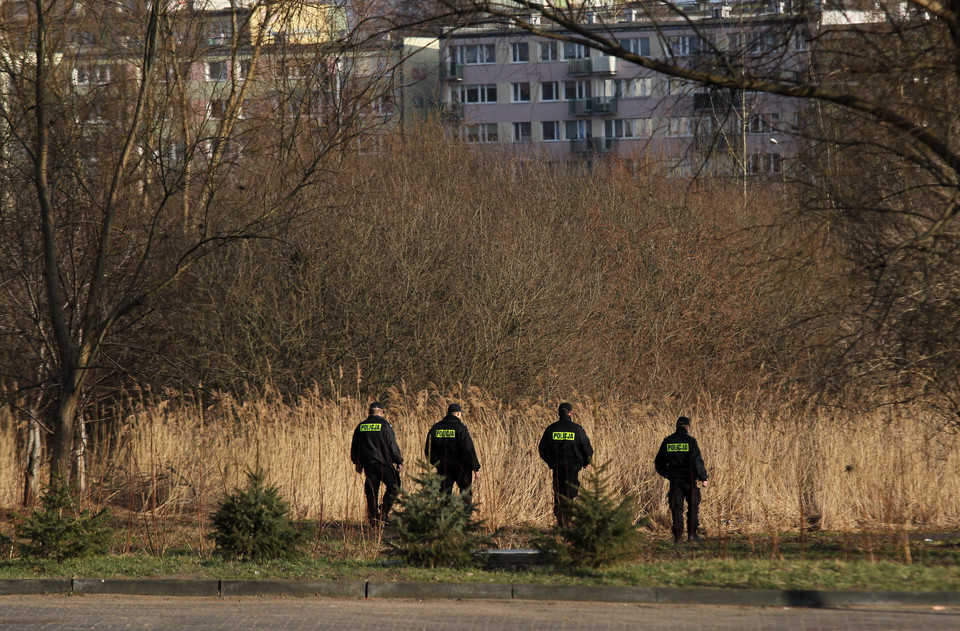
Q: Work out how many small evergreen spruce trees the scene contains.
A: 4